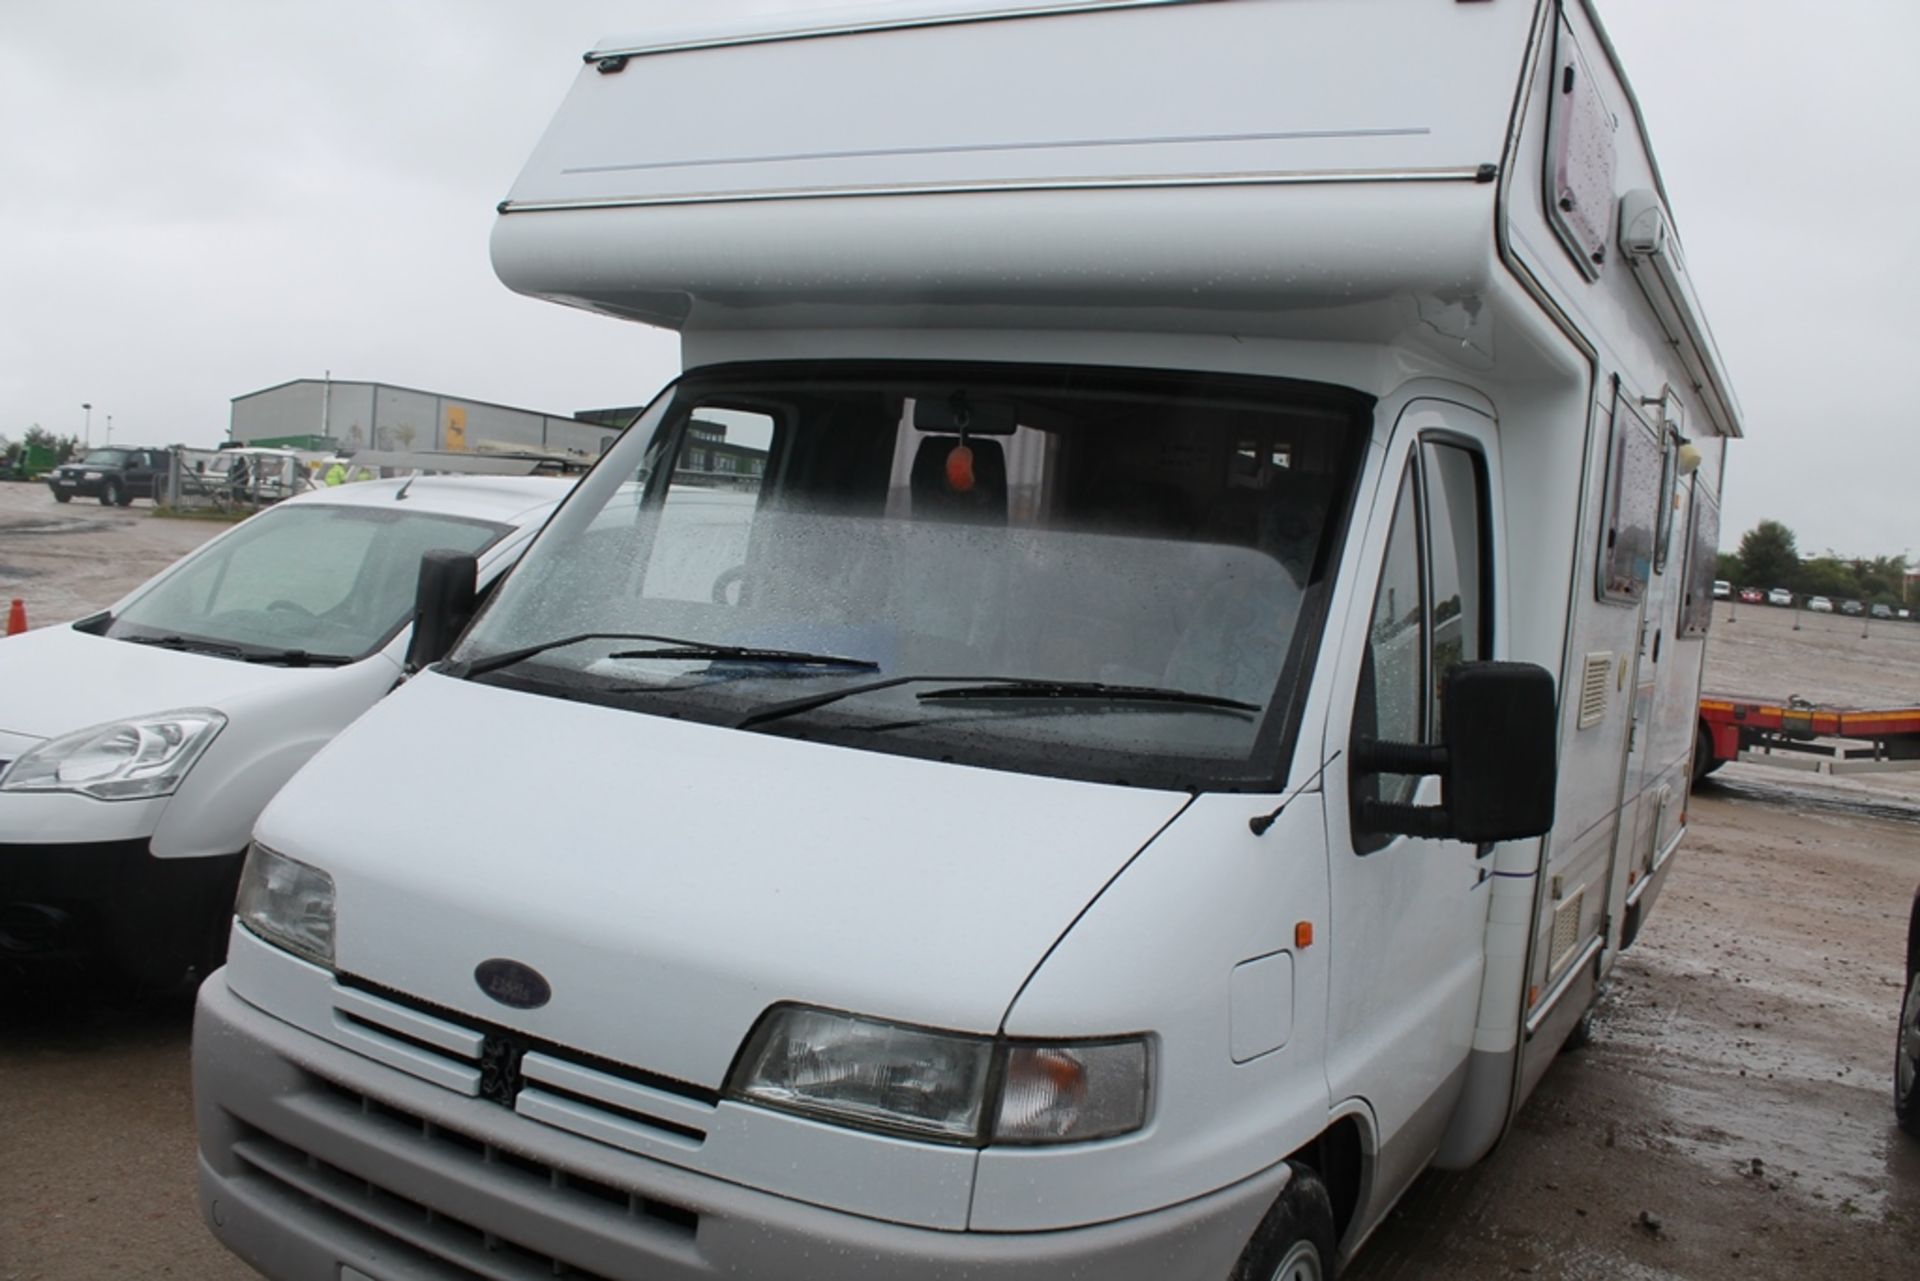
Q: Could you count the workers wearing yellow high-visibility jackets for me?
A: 2